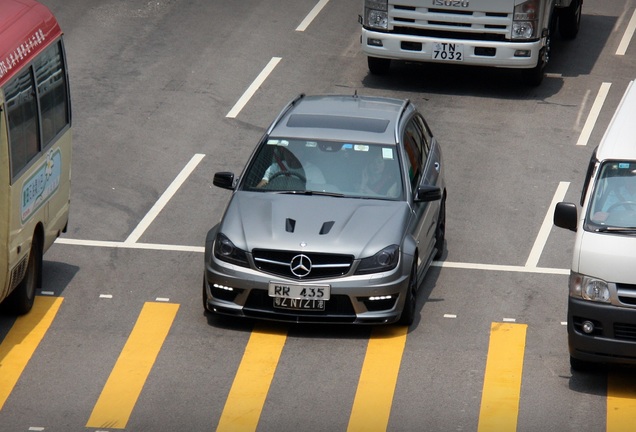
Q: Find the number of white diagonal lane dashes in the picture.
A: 6